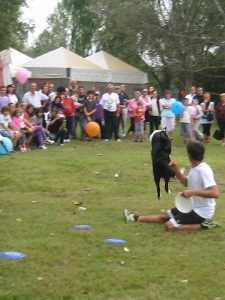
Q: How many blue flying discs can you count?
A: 3